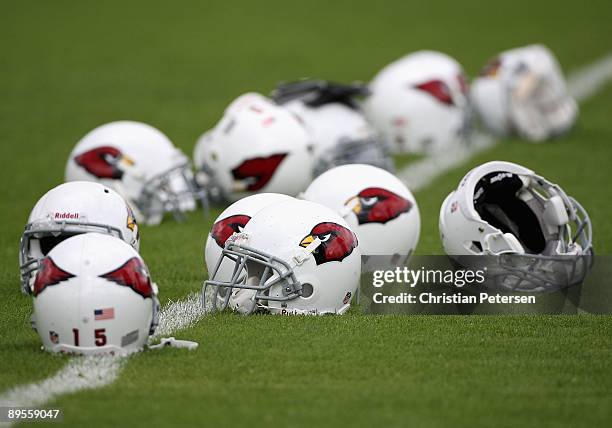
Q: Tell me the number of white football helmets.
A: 11